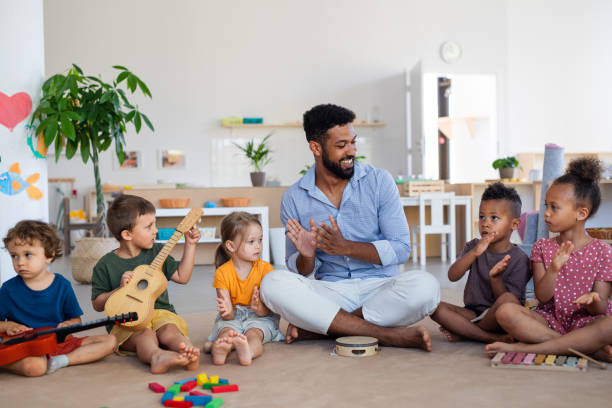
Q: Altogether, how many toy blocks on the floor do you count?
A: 15